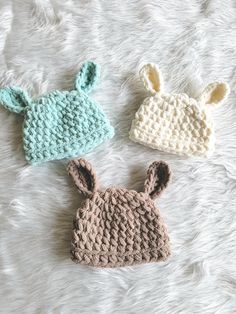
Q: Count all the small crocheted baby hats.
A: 3